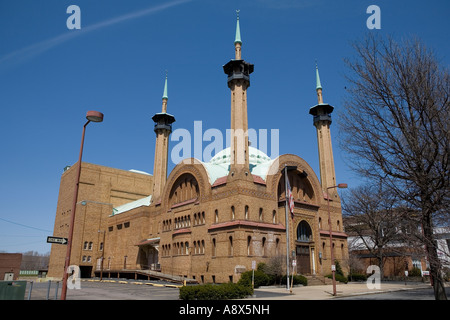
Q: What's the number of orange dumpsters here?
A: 0